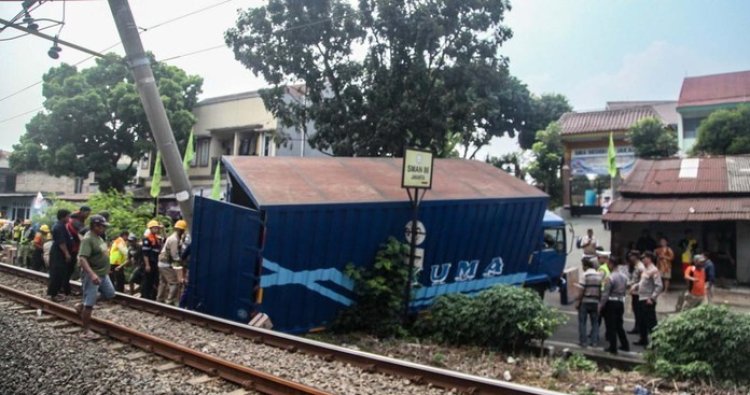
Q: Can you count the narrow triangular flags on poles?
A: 4